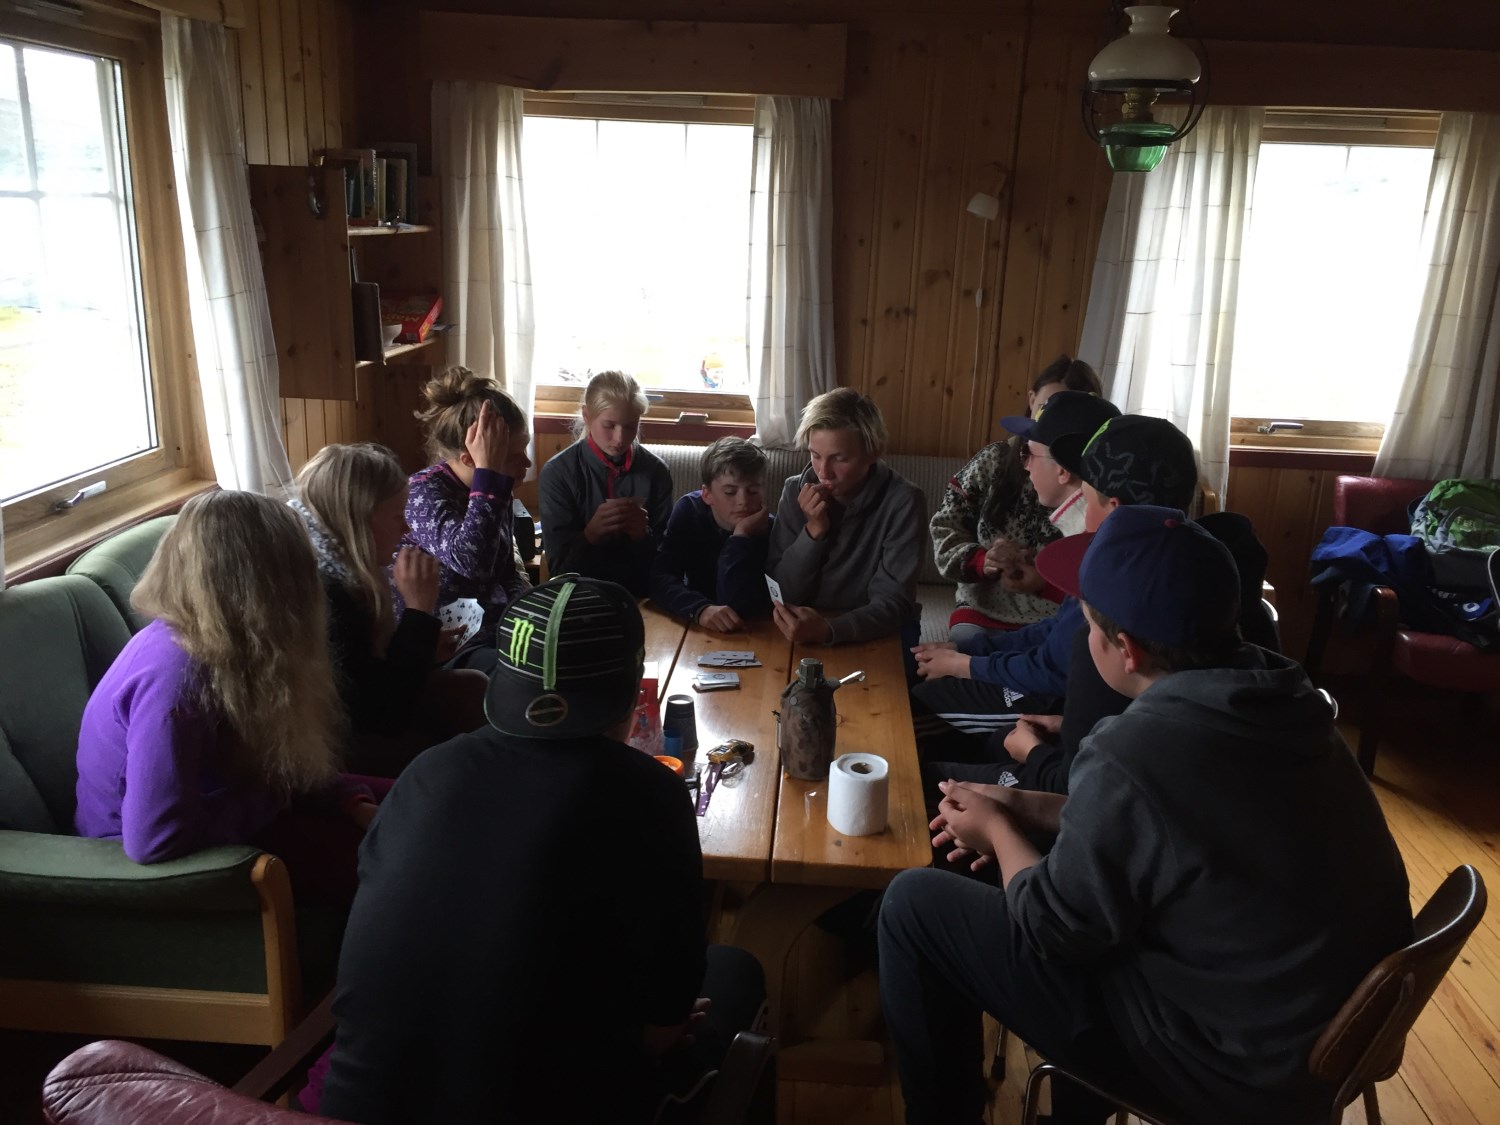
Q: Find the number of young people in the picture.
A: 11